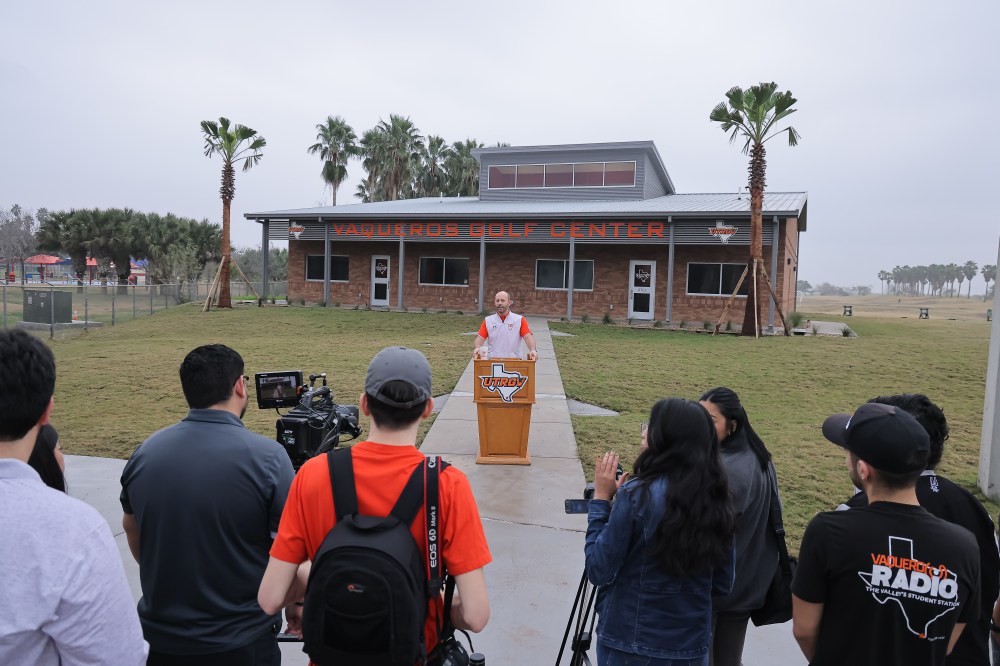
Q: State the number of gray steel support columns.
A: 7